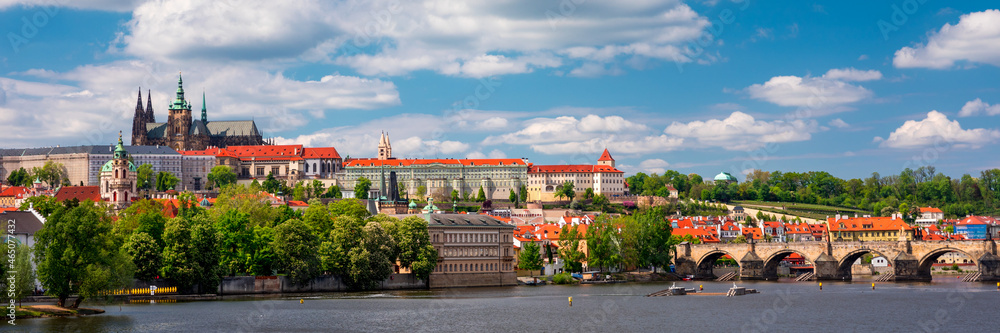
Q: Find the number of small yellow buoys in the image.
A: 6